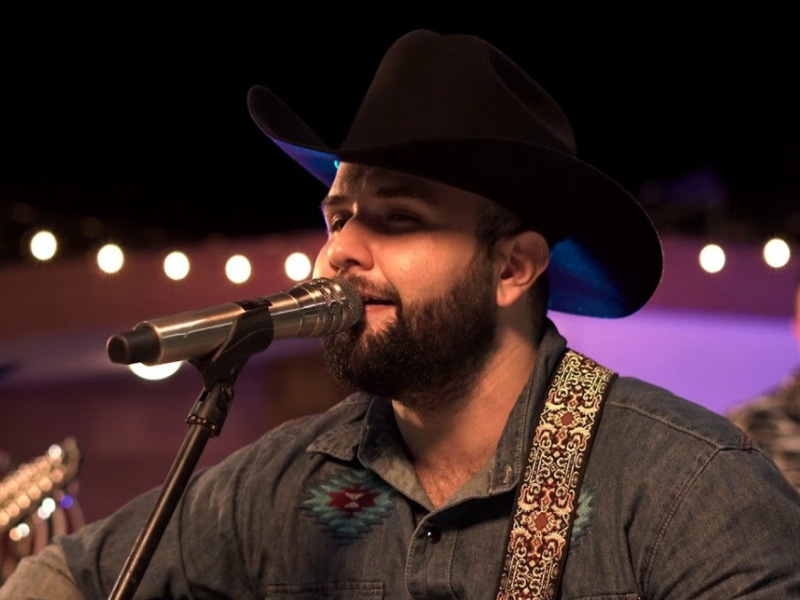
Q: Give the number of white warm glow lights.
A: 8